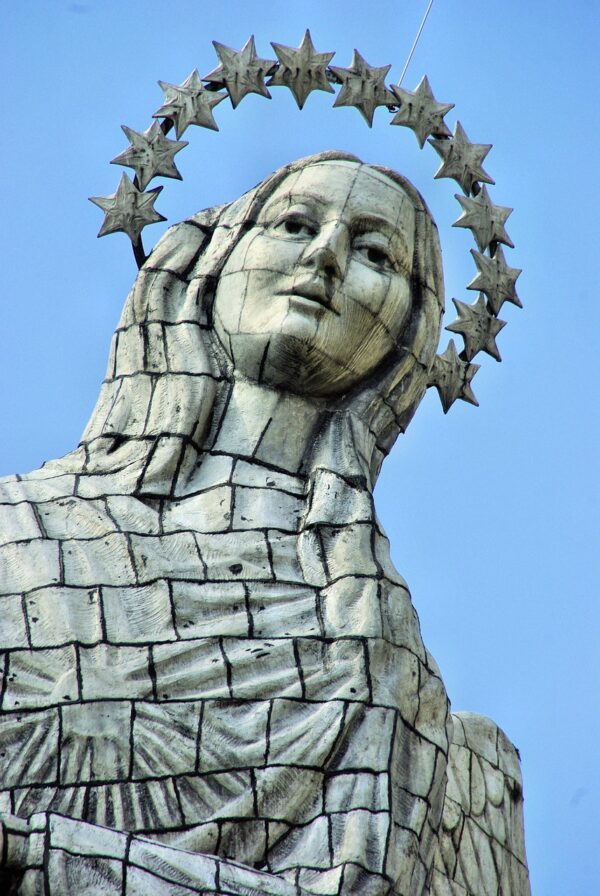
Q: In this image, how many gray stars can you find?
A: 12